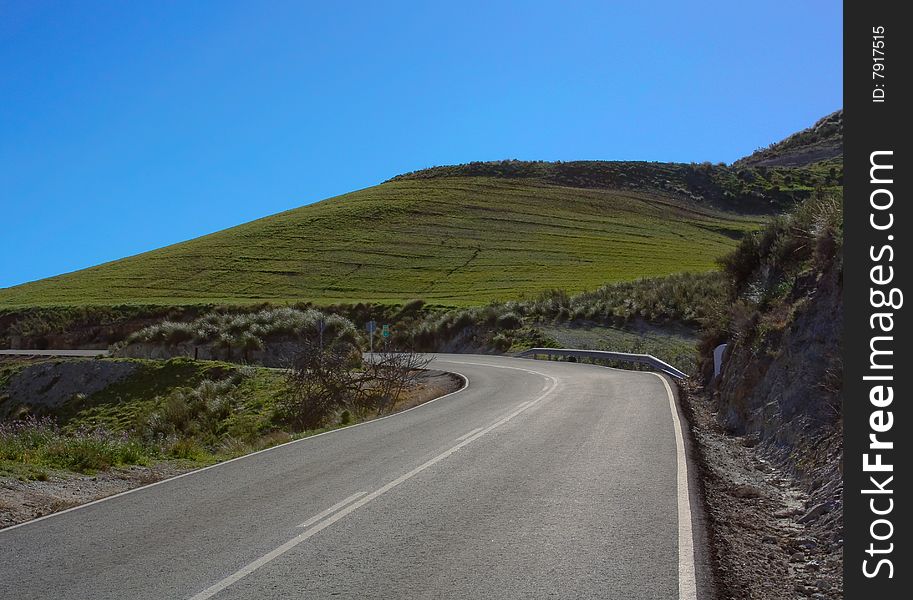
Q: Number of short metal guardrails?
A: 1